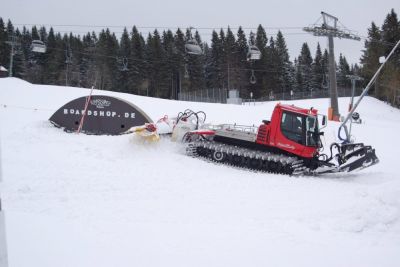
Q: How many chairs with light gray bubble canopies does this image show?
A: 3